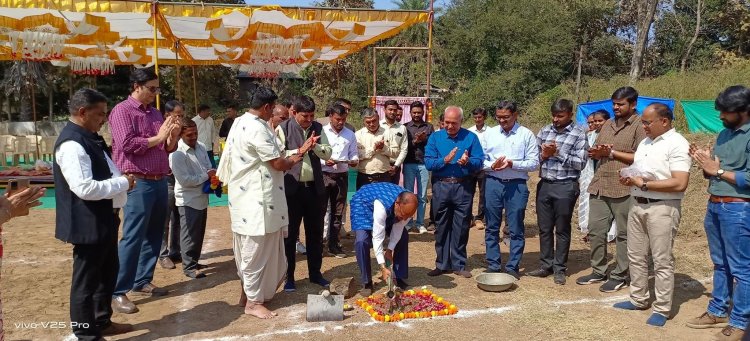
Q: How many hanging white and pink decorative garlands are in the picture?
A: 4